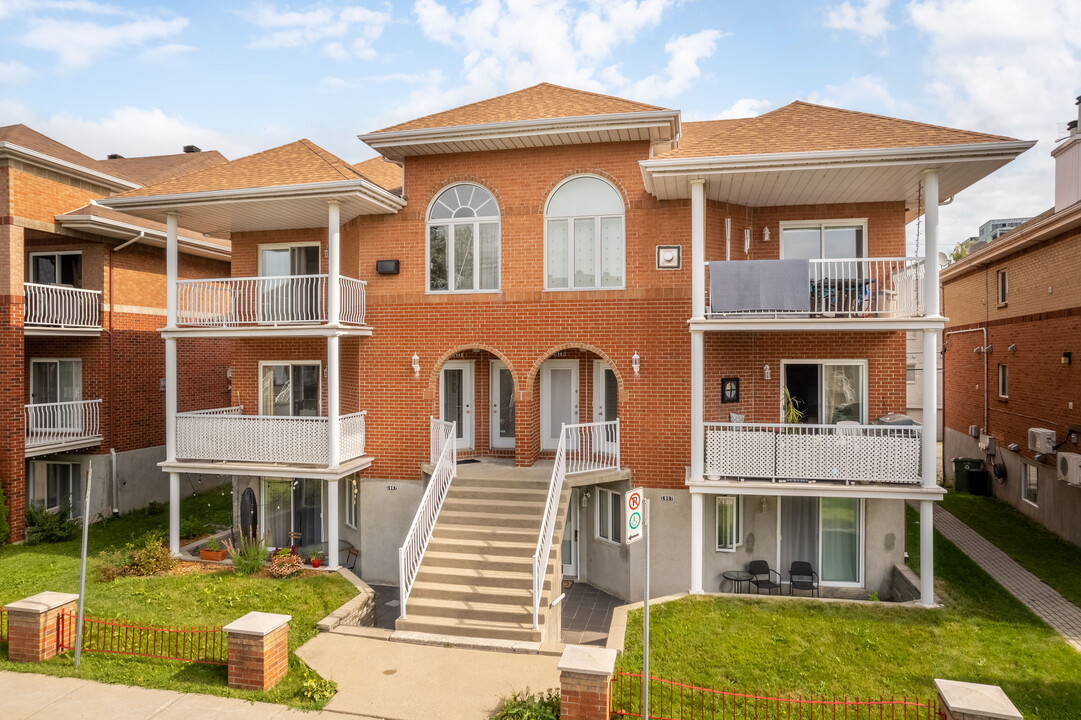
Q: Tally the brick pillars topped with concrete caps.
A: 4